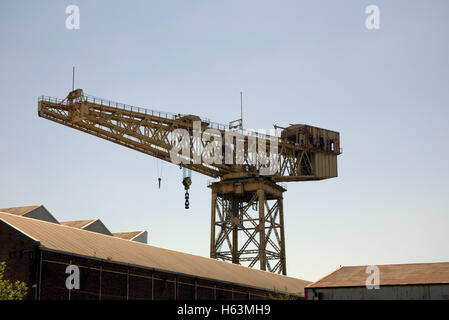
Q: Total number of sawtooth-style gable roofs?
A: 3